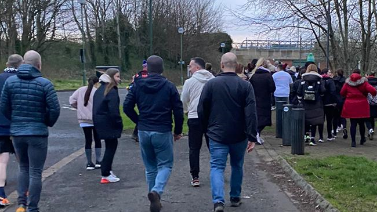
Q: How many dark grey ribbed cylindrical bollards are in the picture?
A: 3